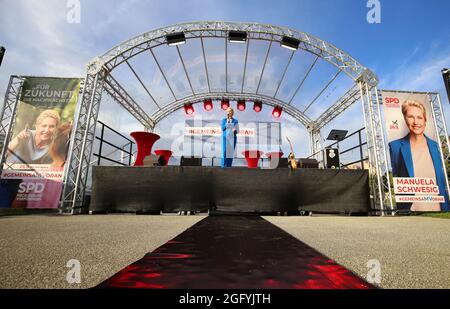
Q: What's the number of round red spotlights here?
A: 6